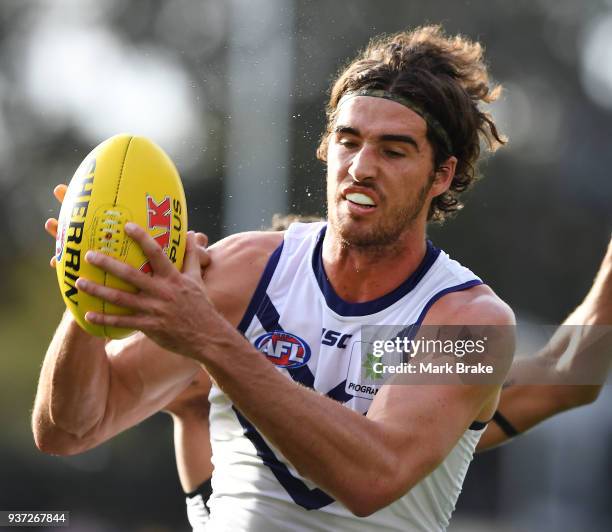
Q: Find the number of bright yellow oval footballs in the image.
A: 1